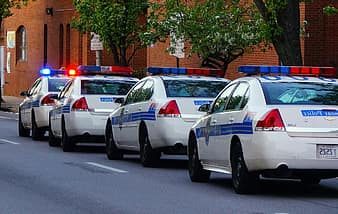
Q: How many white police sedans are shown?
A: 4